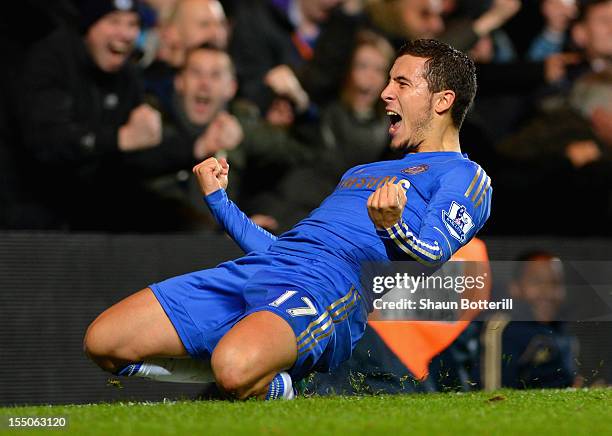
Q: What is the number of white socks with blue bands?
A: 2